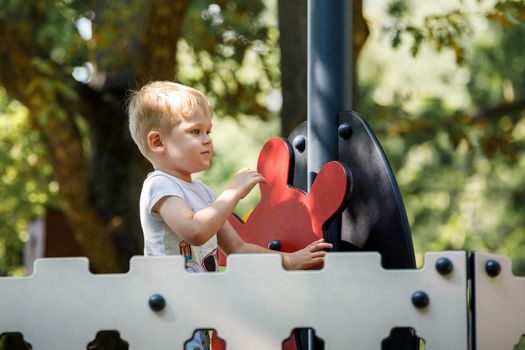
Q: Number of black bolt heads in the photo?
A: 7